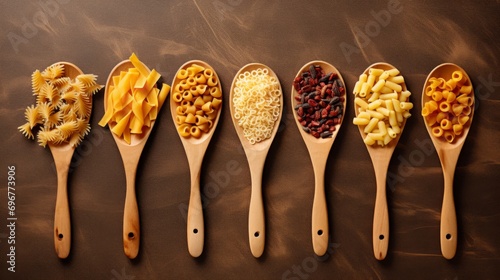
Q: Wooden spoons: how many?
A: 7